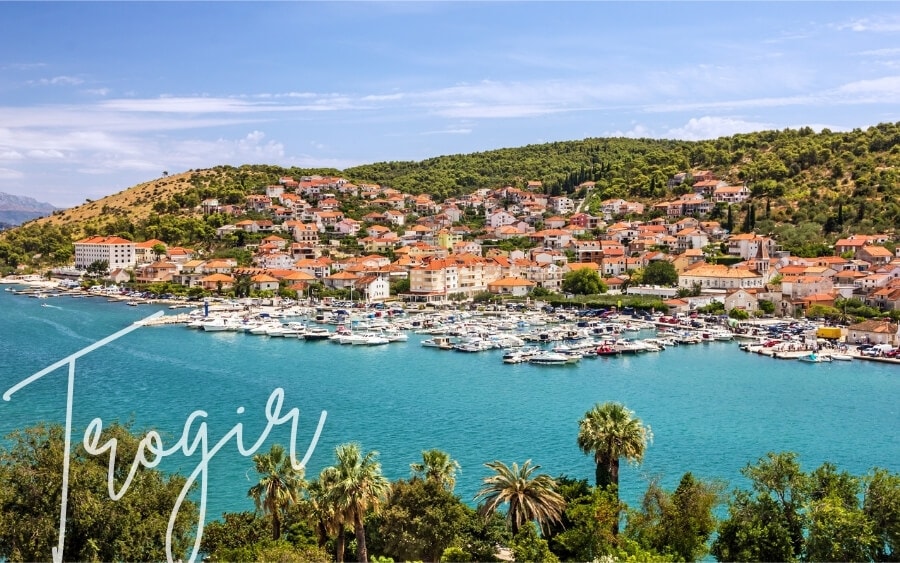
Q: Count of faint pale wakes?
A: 2